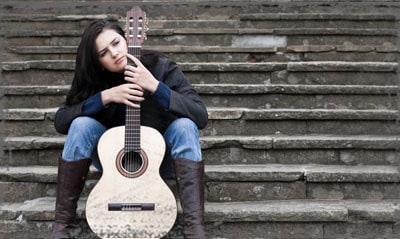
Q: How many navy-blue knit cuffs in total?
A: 2